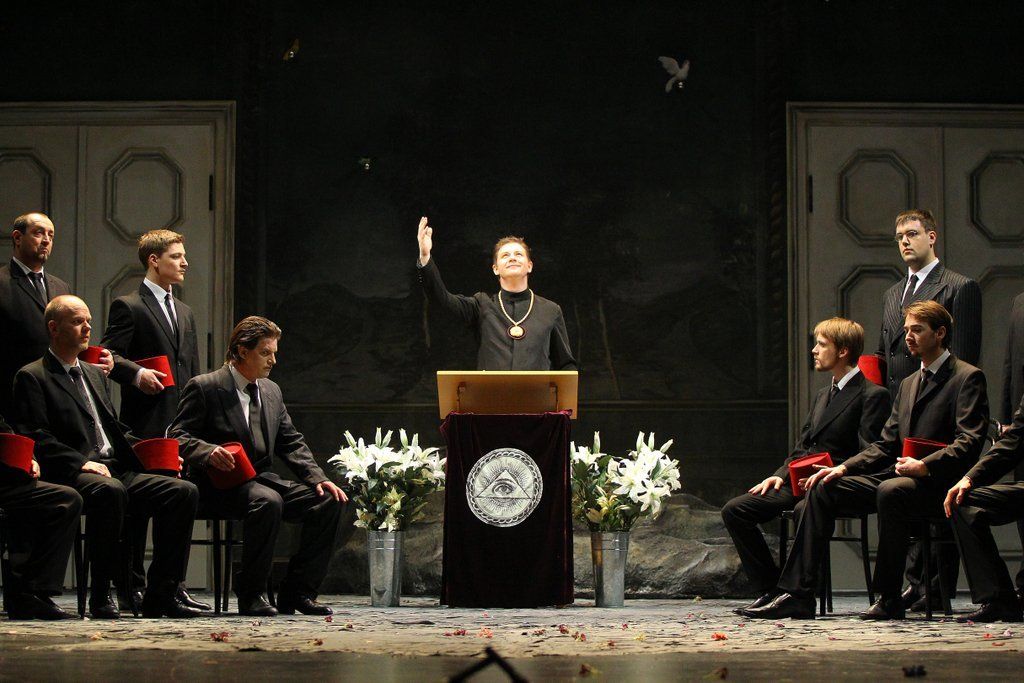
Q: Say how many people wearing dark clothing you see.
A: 11